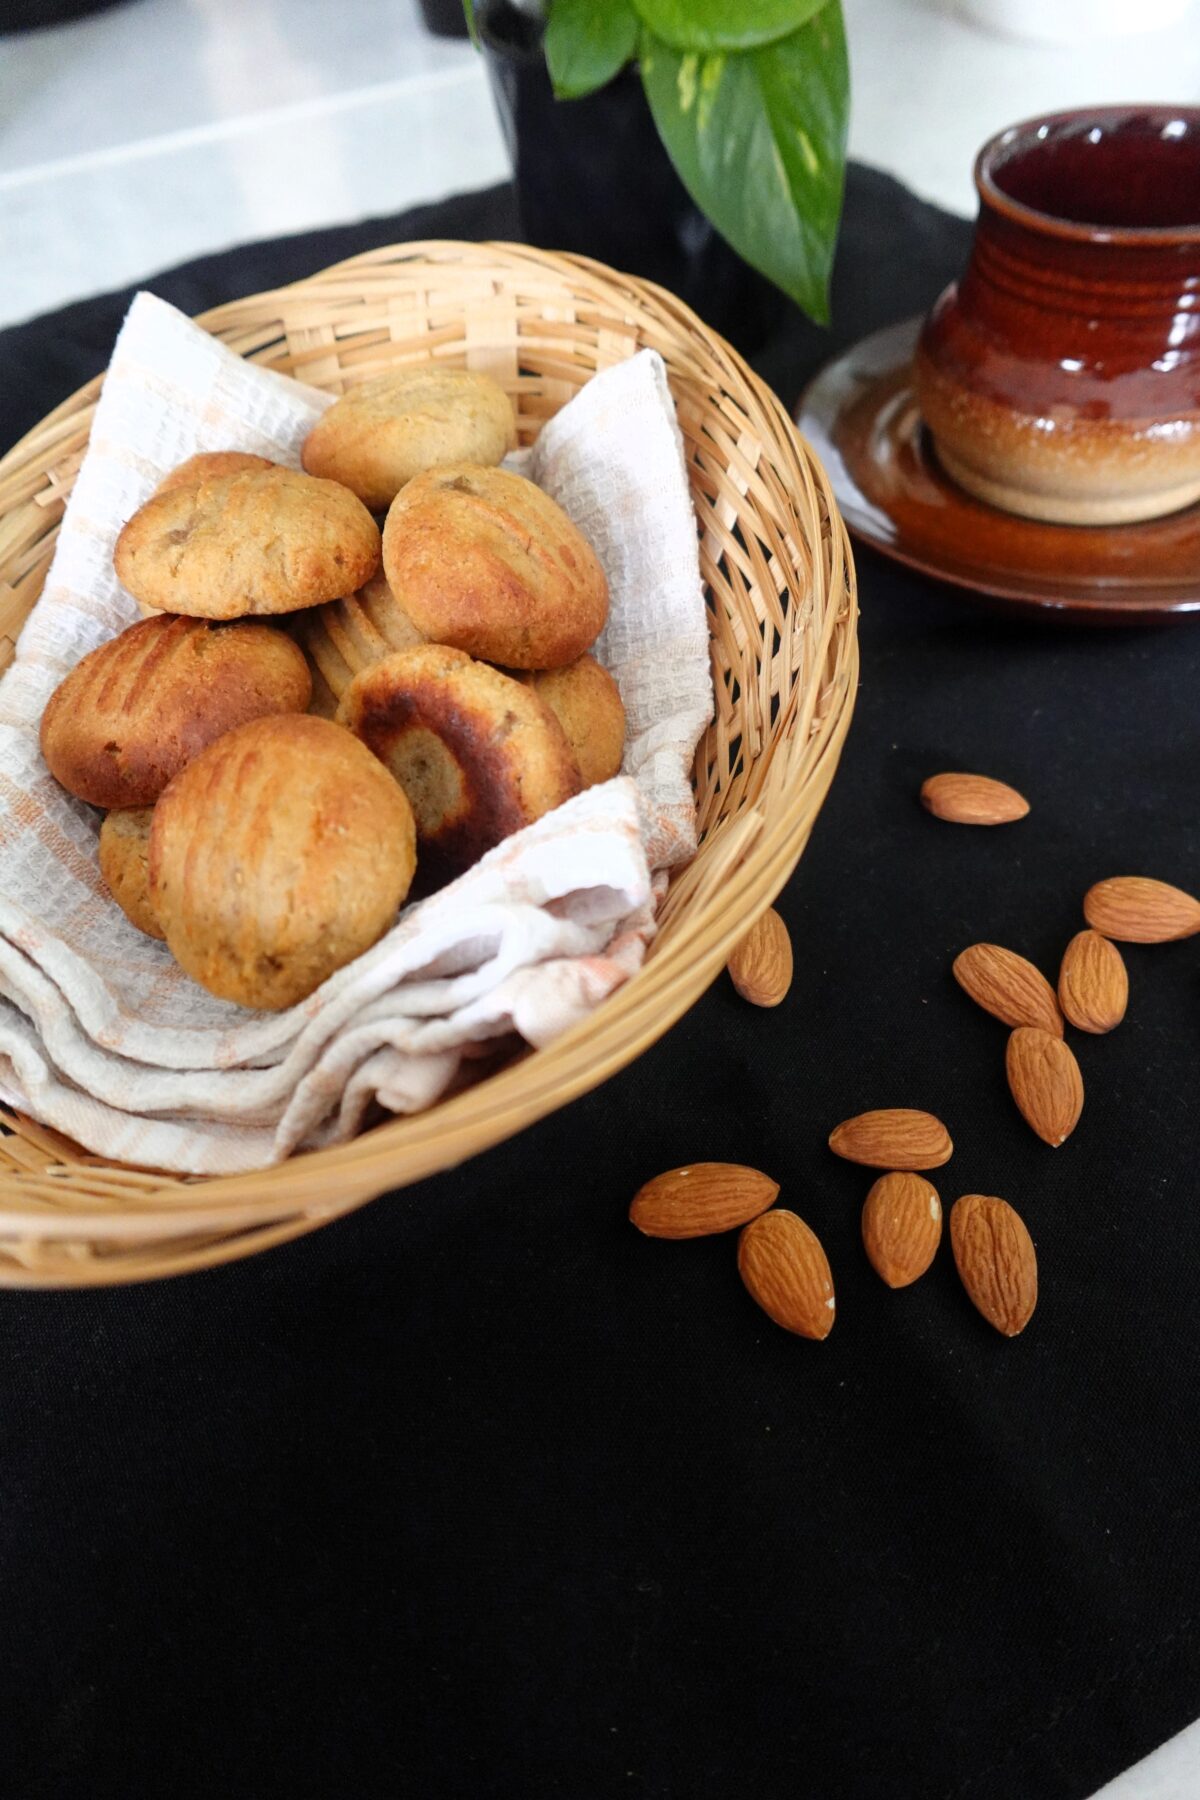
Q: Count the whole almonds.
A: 11